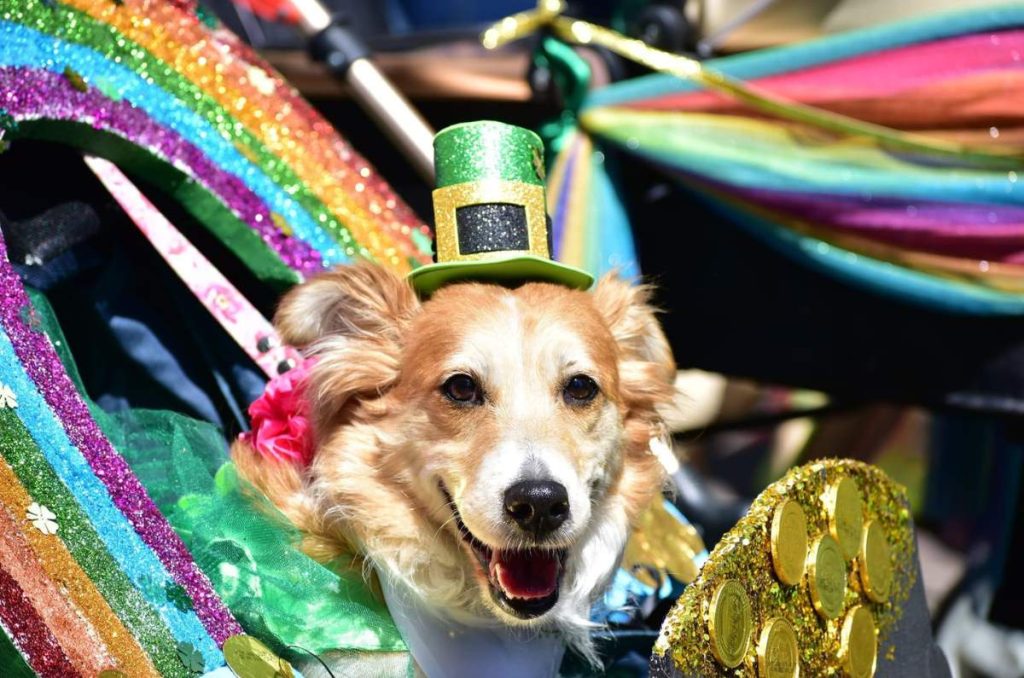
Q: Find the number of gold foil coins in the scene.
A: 7